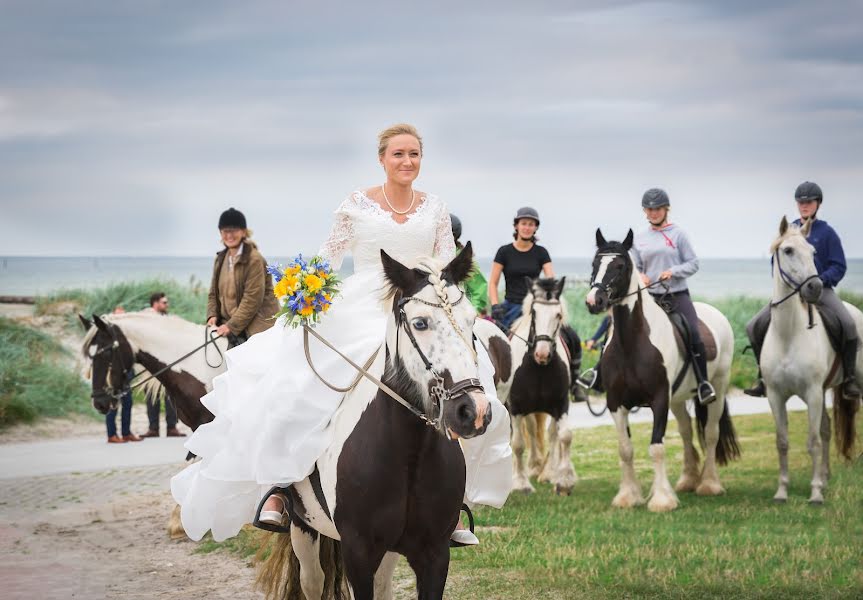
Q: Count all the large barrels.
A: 0